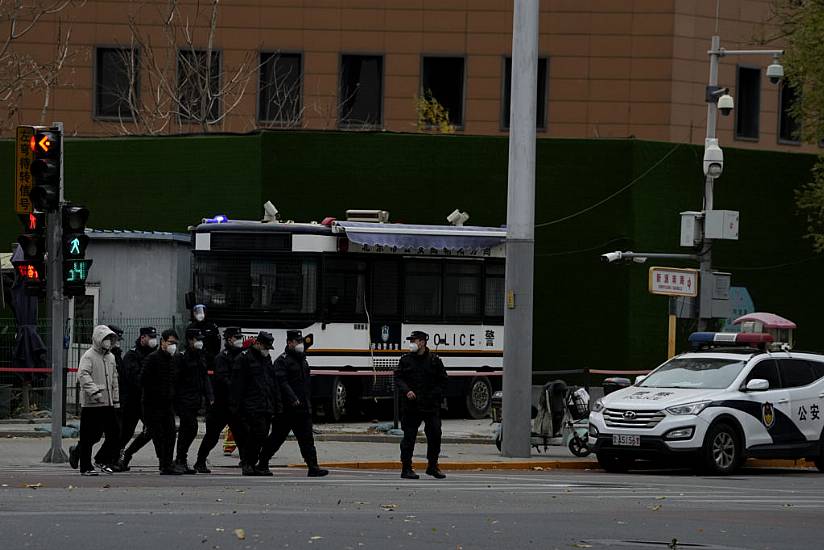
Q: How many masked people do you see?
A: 10